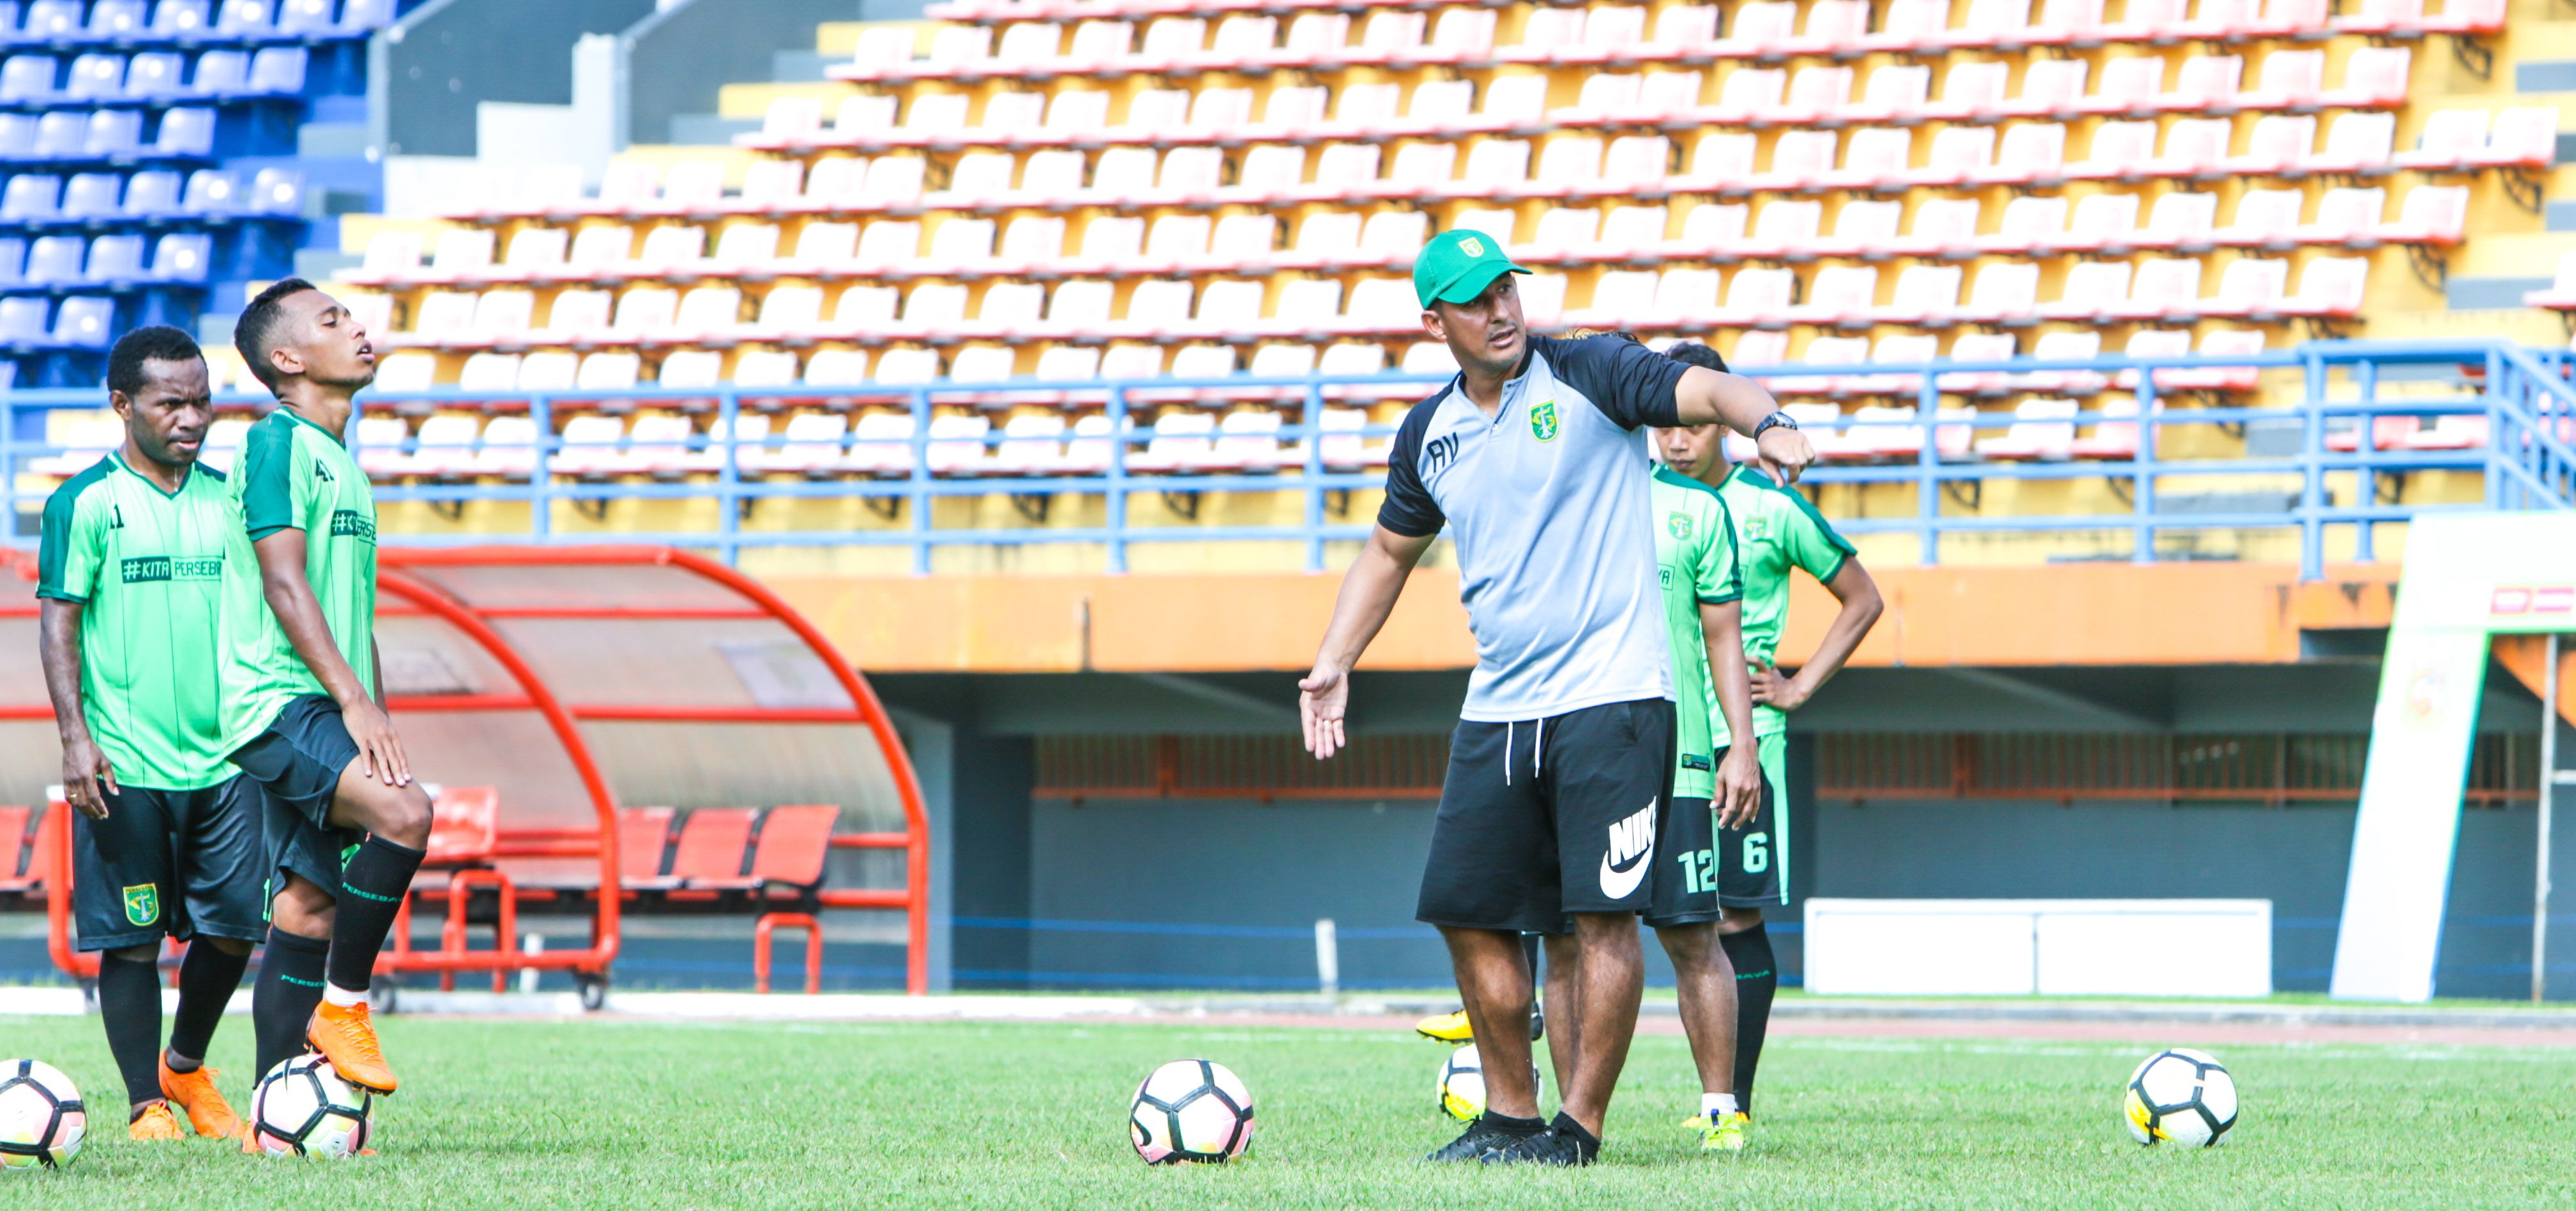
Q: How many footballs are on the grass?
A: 5